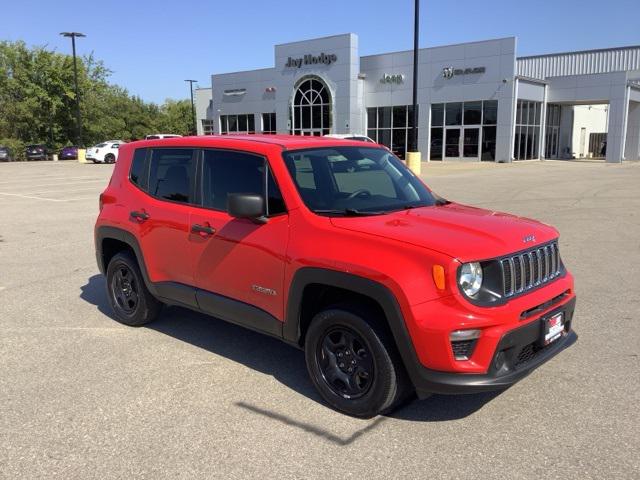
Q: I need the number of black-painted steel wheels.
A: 2